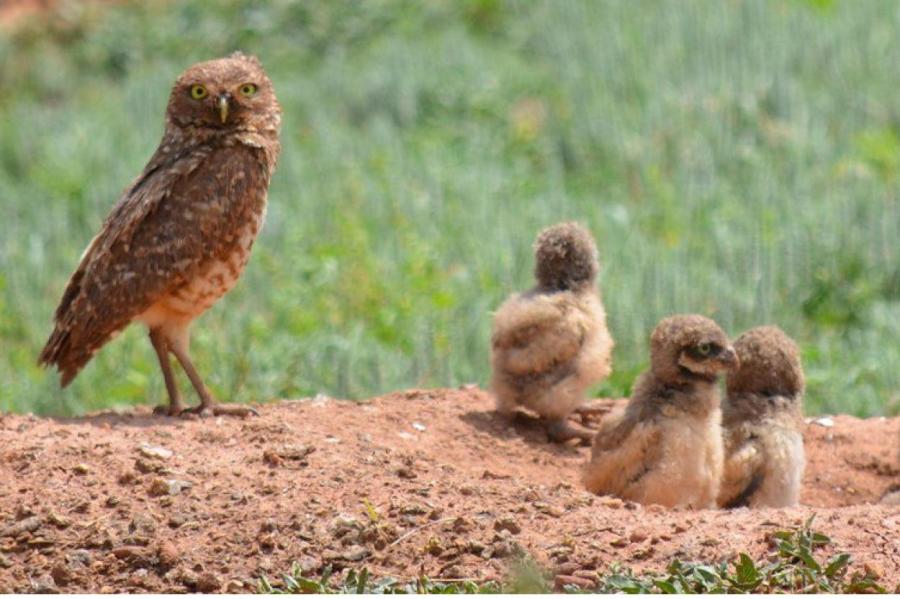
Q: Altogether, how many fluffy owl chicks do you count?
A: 3